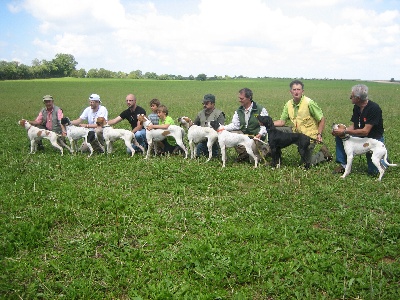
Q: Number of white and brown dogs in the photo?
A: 5